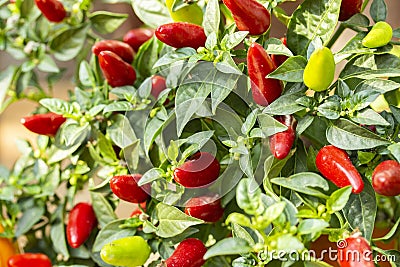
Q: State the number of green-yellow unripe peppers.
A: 4